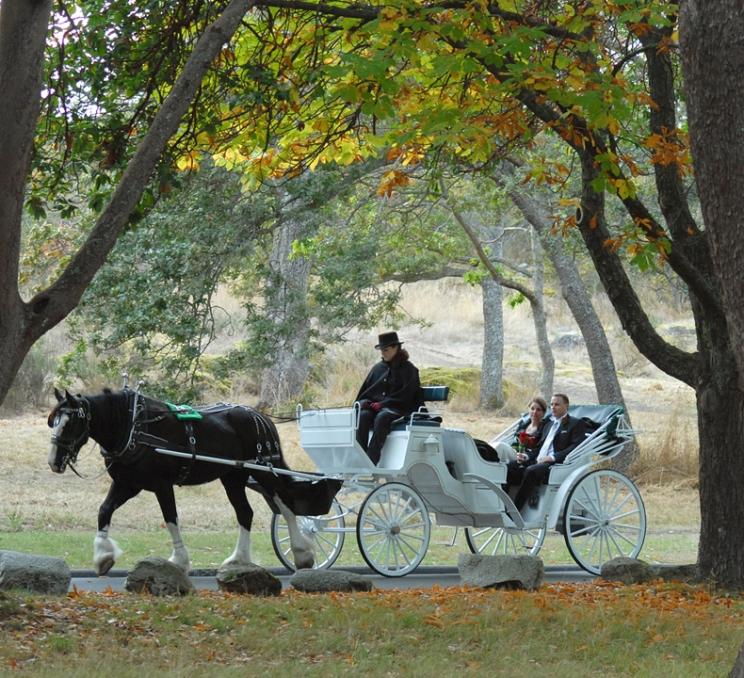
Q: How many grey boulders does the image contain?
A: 6